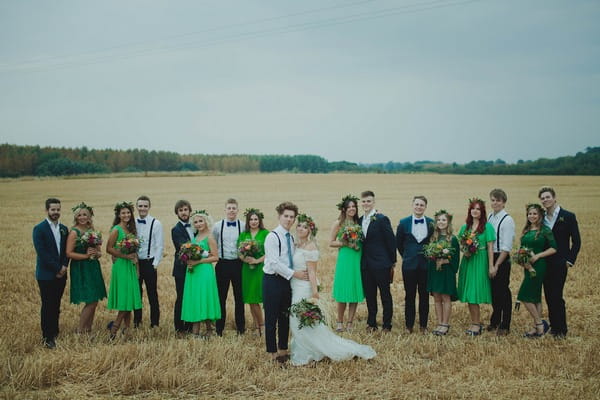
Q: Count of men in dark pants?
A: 9